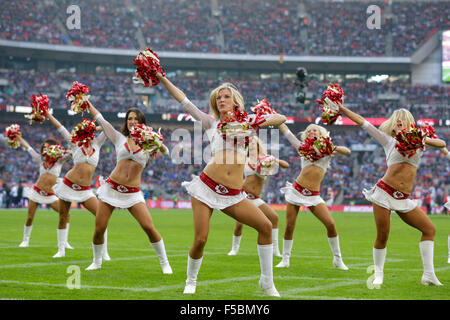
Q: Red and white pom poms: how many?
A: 14